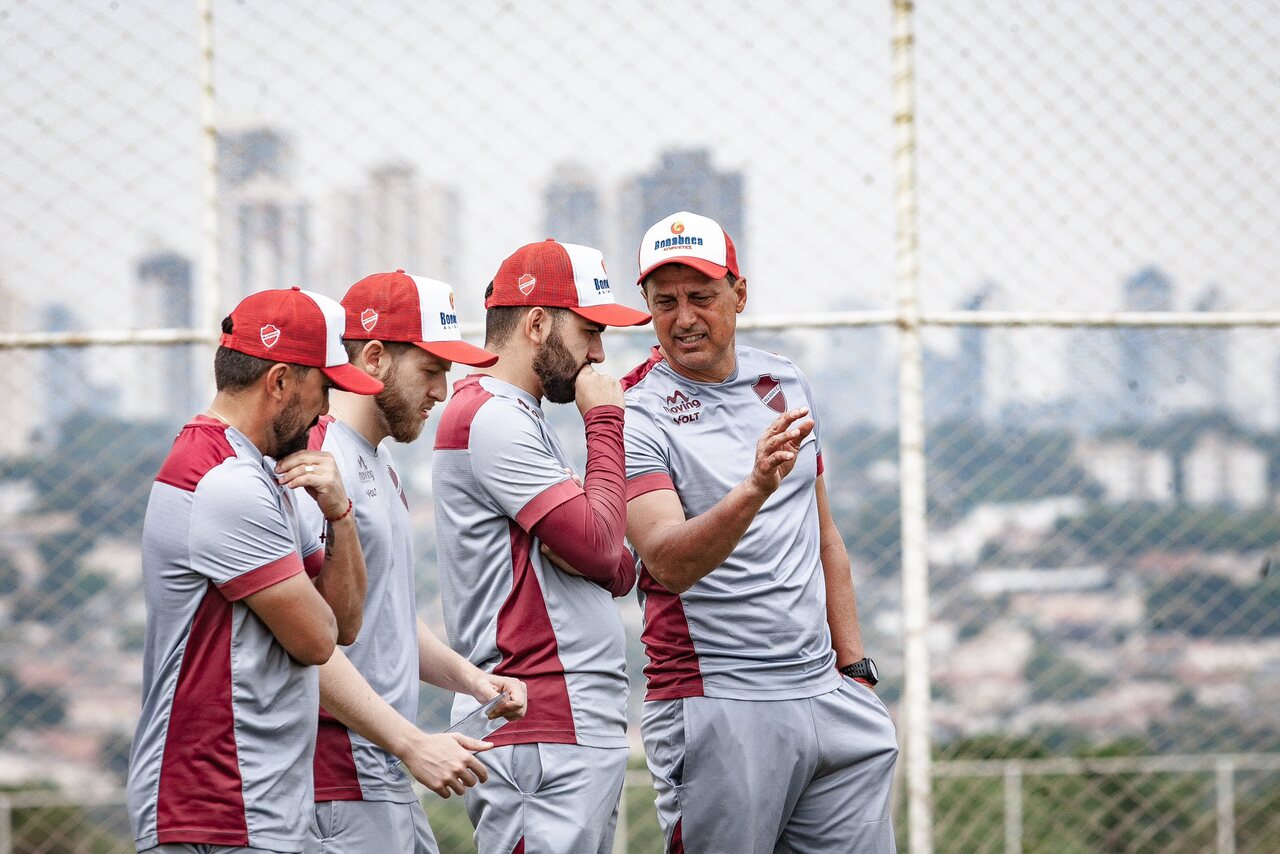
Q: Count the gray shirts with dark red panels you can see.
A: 4